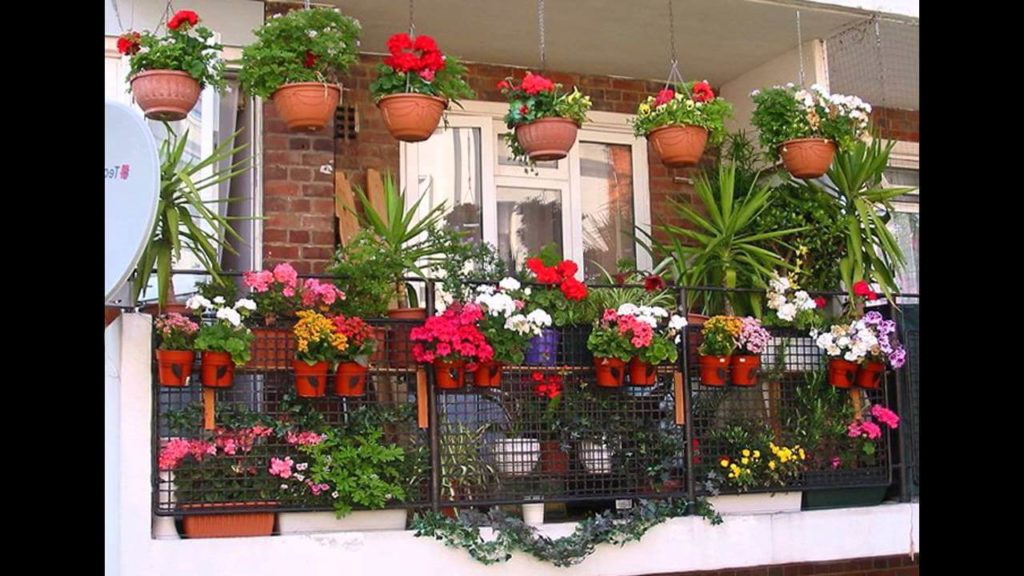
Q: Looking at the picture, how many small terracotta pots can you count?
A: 12